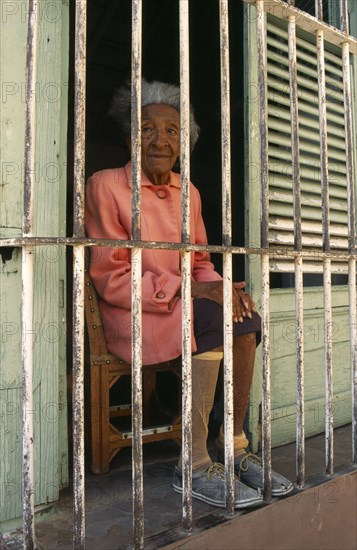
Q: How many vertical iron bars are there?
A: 9